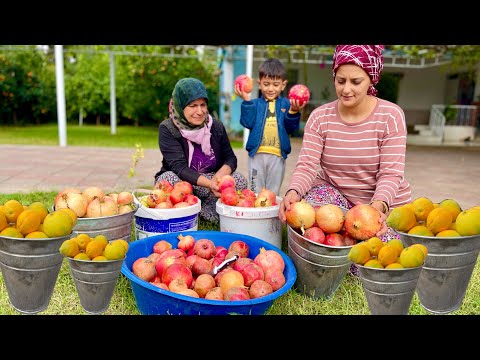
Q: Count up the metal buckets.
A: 6